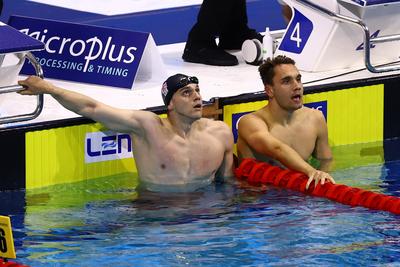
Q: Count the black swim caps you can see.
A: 1